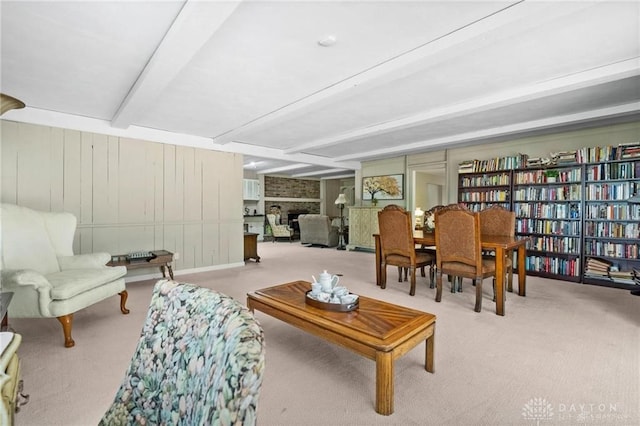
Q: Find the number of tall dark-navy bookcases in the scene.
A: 3